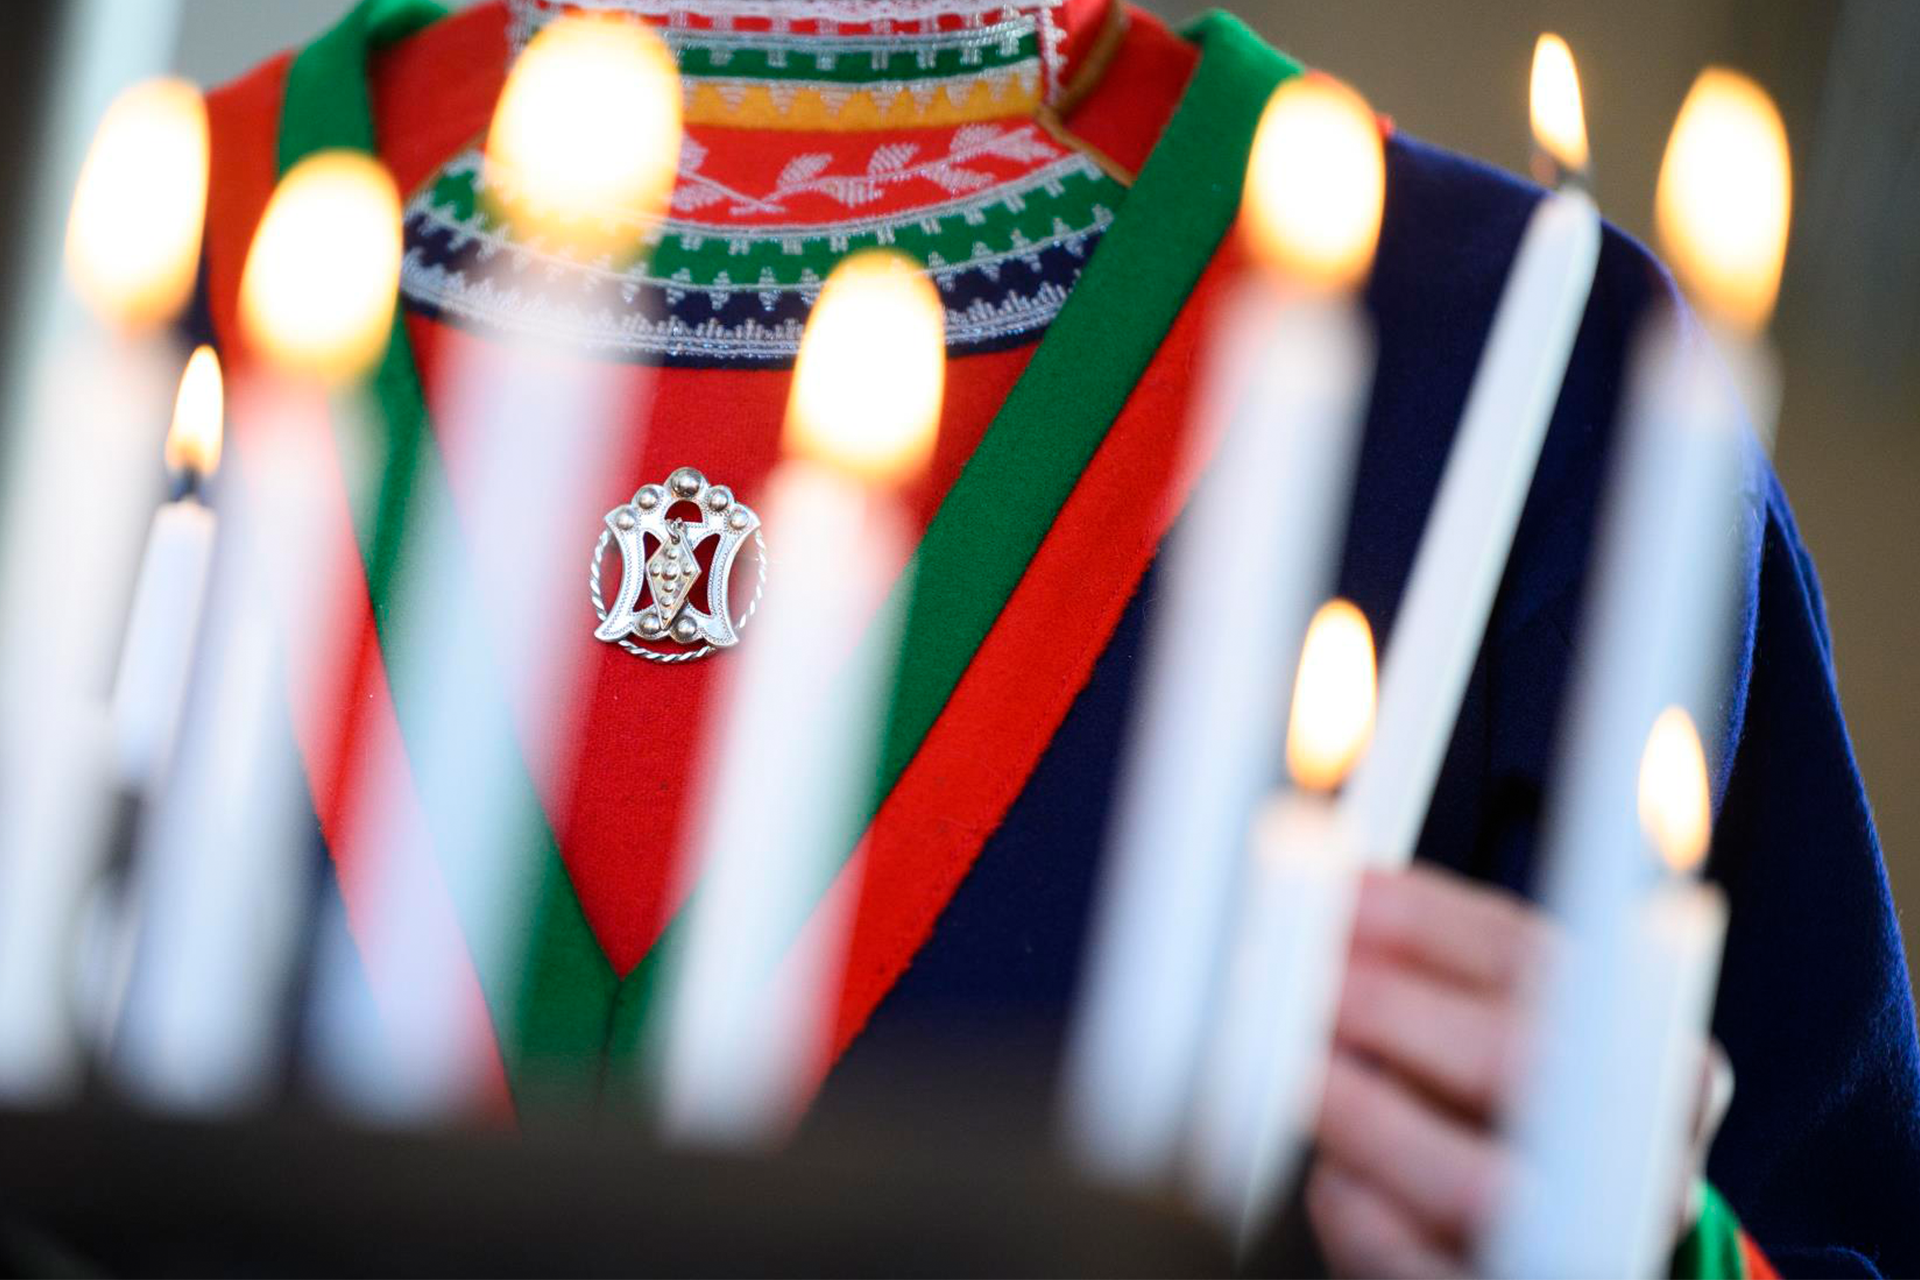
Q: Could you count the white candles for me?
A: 10